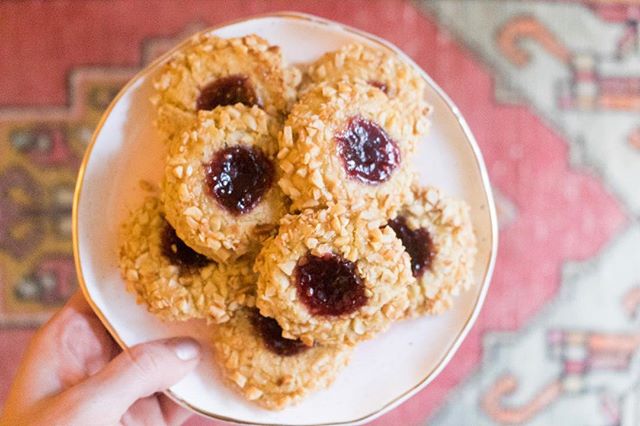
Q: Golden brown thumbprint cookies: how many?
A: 8